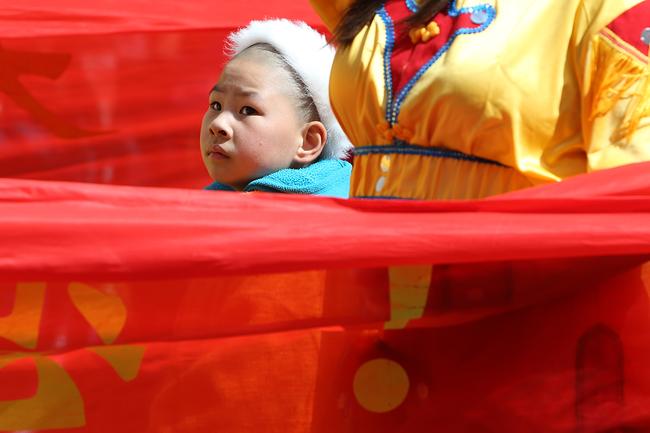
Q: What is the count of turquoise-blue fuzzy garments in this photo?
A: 1